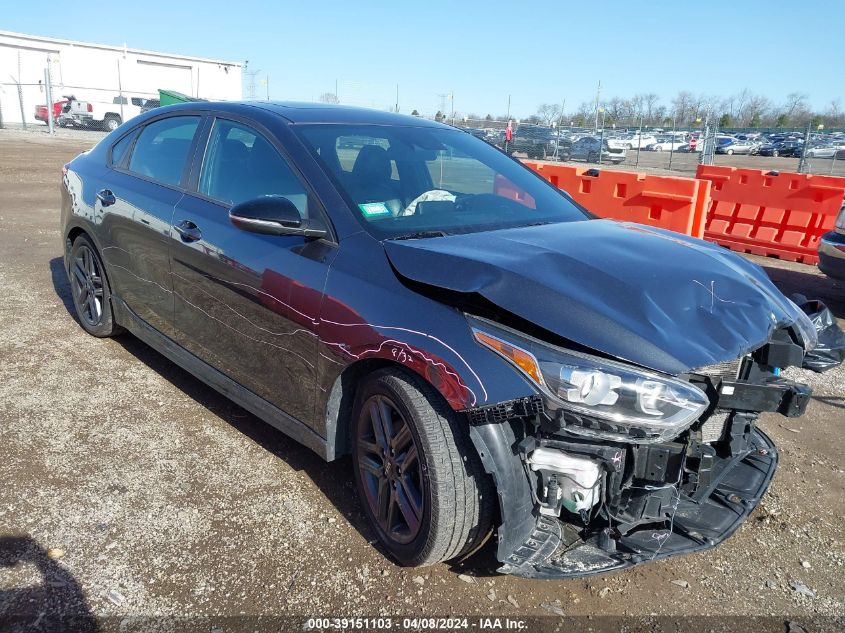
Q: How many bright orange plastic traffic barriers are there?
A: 2